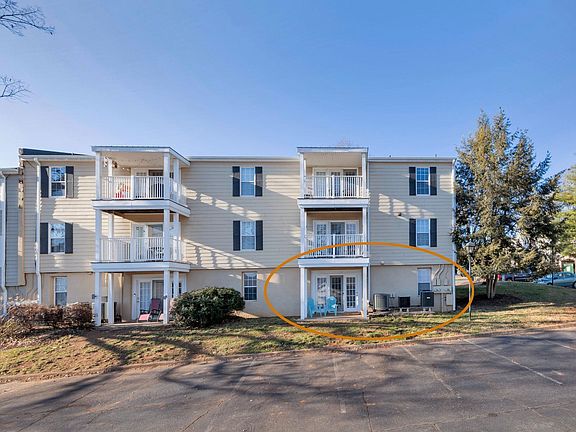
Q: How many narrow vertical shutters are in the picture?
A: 12